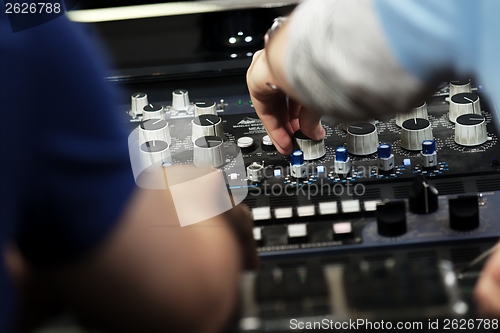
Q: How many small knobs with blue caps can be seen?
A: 4